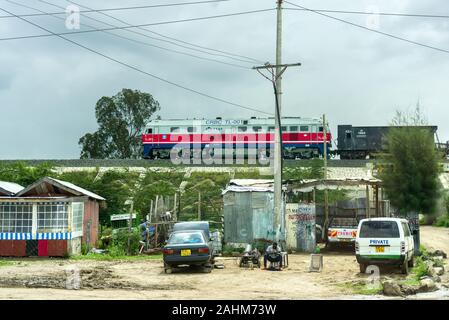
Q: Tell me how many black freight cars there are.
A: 1